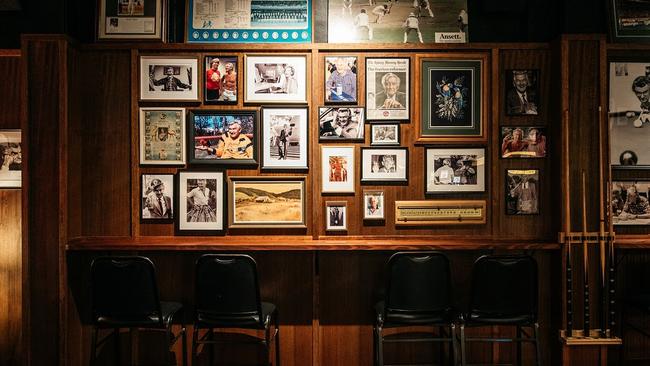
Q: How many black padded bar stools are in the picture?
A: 4